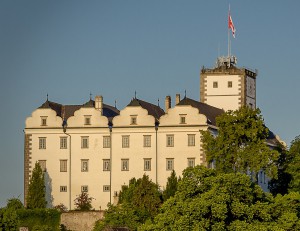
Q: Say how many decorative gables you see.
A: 4